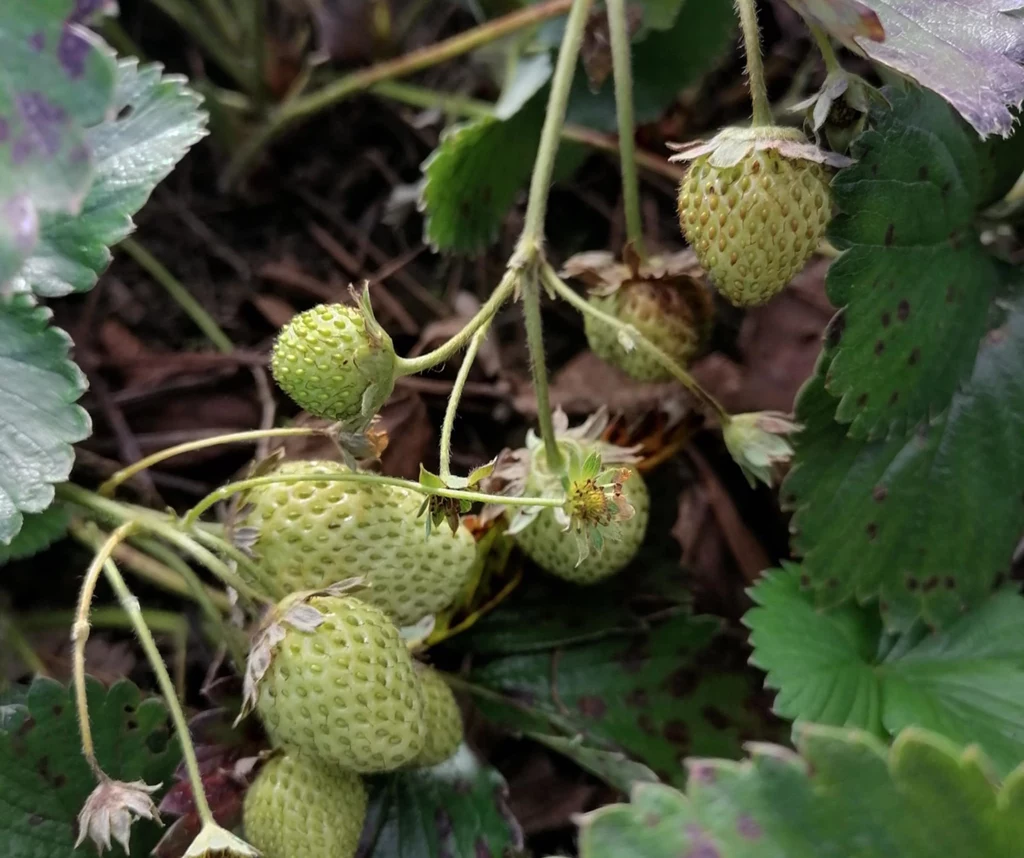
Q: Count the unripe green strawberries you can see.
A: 8